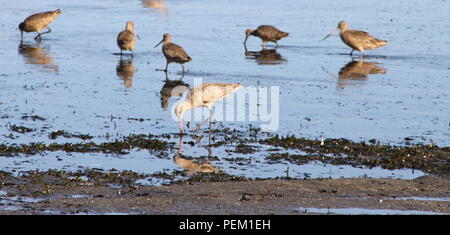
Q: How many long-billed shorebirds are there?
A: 6